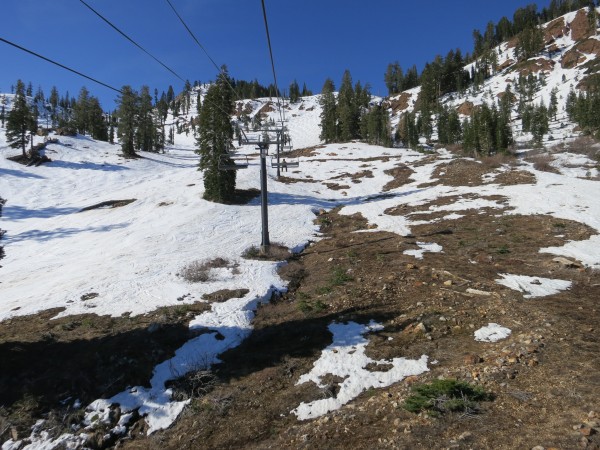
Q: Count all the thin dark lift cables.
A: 4